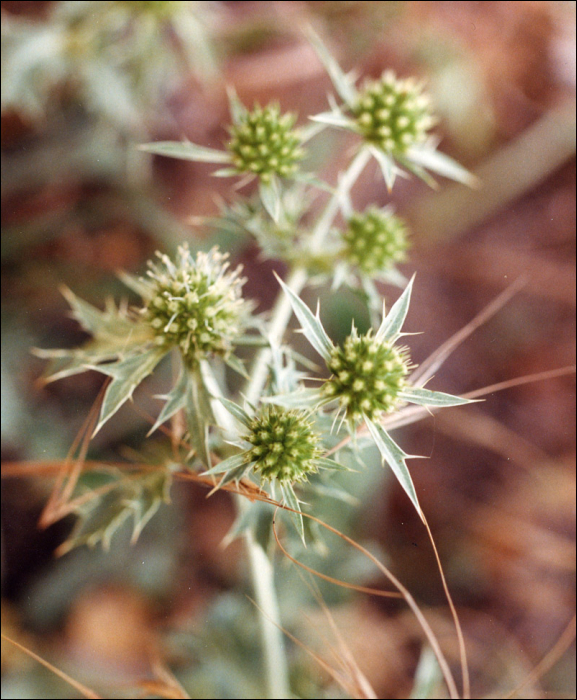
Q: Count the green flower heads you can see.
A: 6